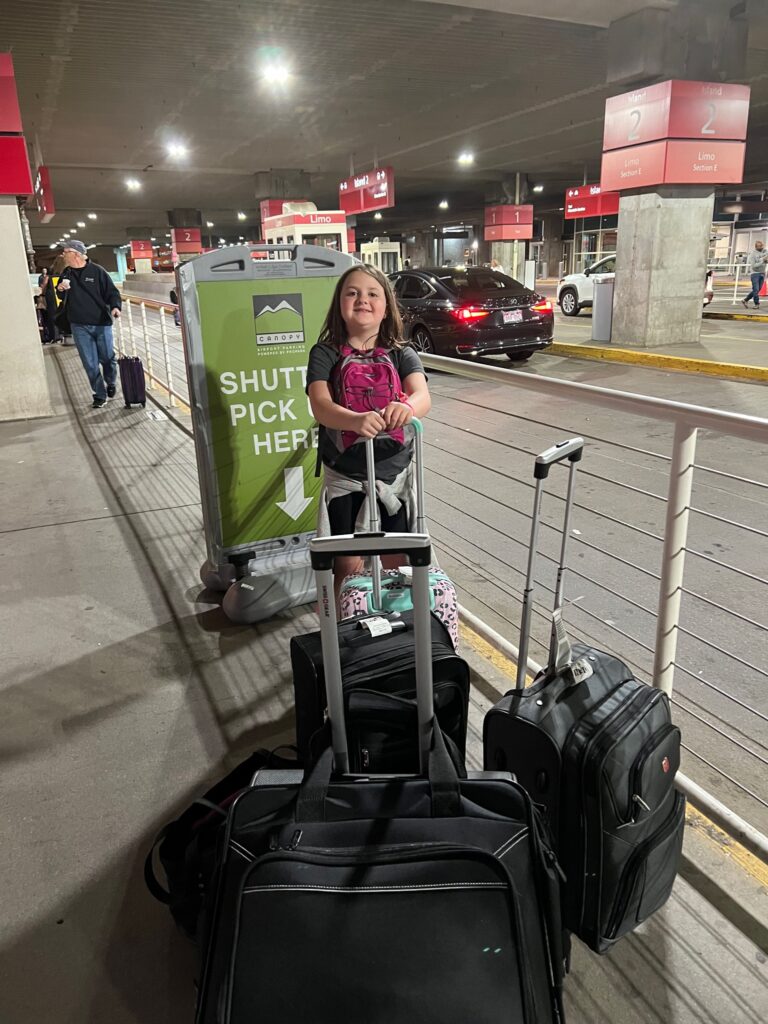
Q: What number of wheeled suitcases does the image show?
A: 5